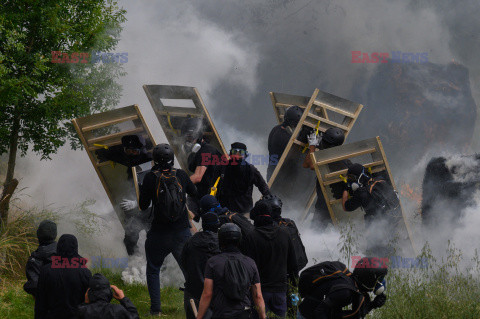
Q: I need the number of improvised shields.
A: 5